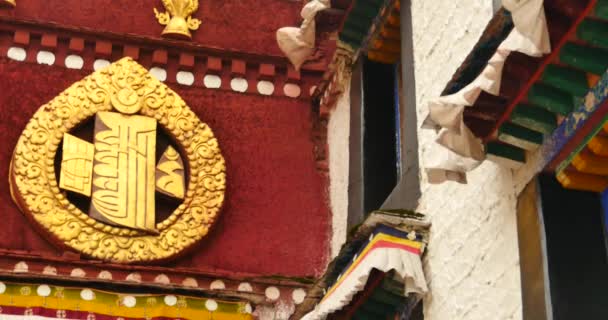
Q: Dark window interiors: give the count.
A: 2